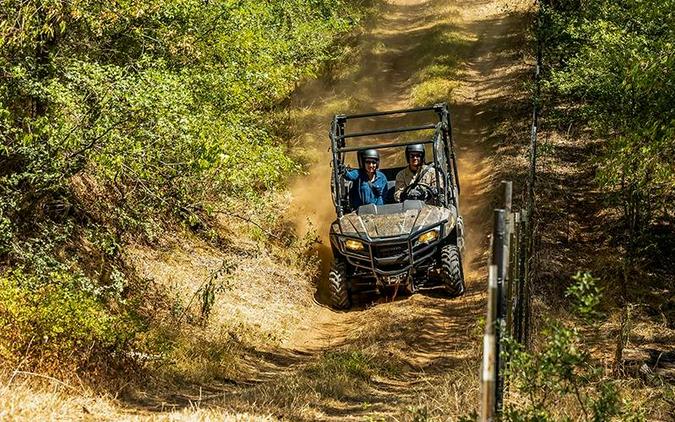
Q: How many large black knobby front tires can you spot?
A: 2